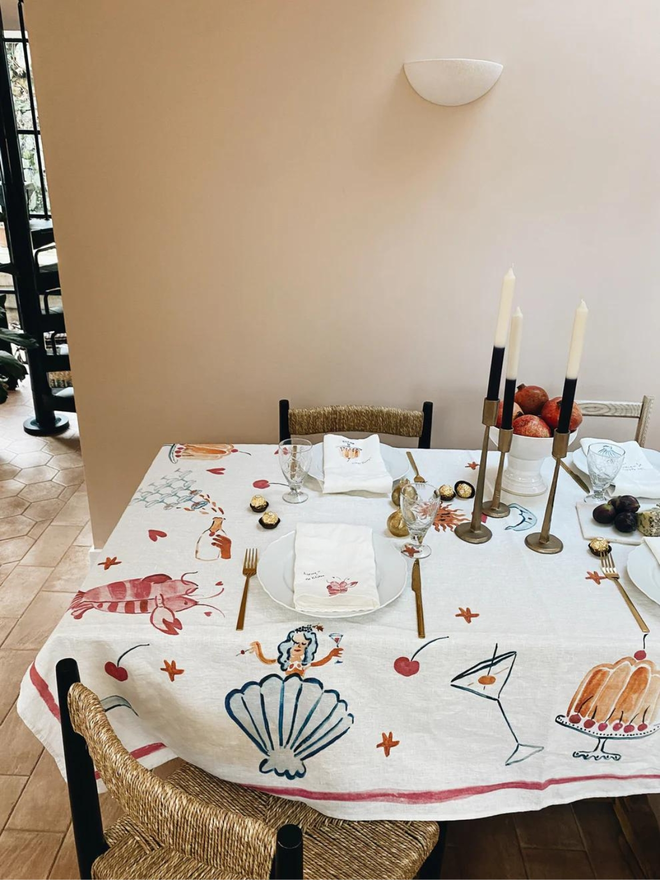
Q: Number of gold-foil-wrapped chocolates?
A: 5